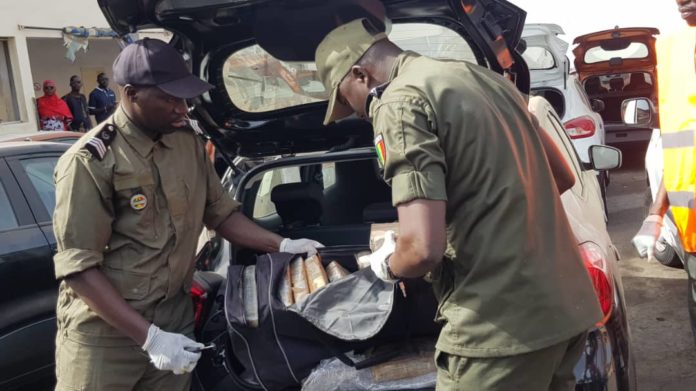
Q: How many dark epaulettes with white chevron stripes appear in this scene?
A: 2